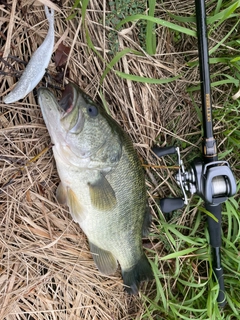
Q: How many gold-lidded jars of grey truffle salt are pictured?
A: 0